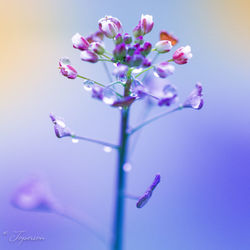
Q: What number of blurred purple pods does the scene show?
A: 1